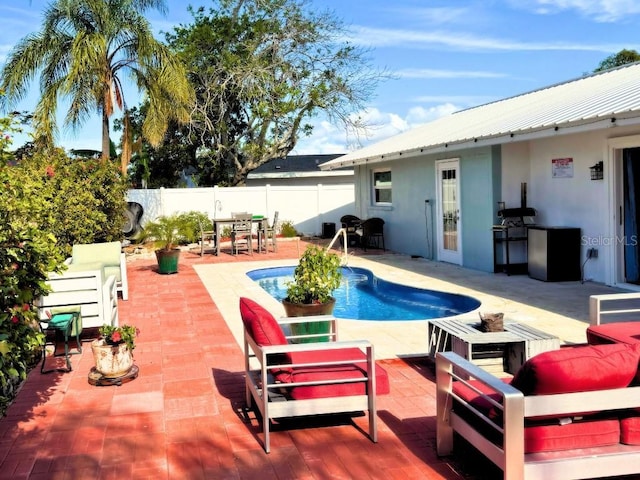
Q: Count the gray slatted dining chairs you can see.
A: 4